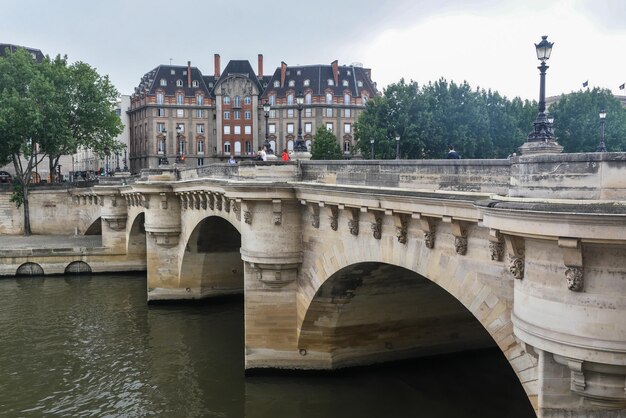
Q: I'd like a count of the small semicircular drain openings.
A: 2